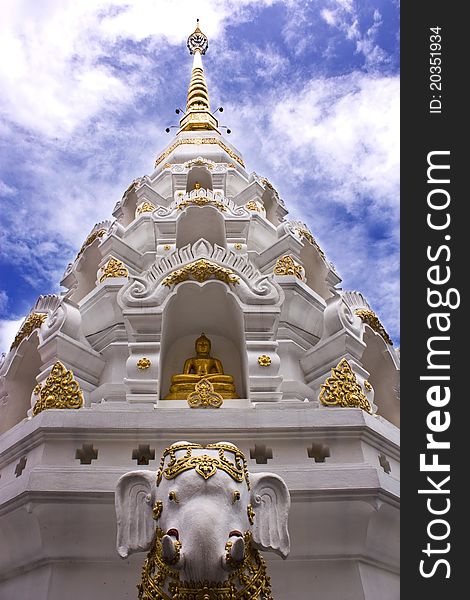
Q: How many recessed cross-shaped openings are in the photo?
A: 6